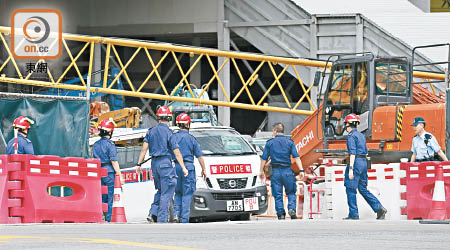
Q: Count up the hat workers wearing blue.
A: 5